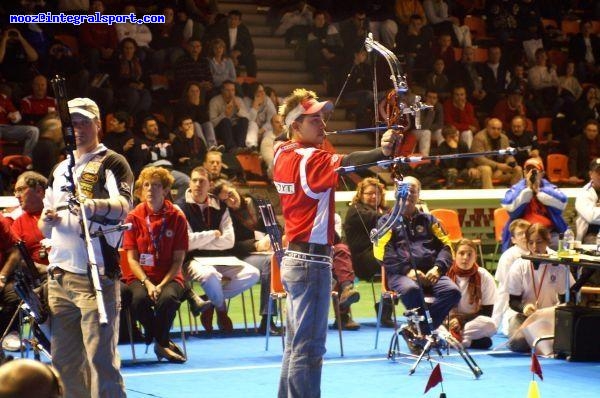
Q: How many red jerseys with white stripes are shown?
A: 1